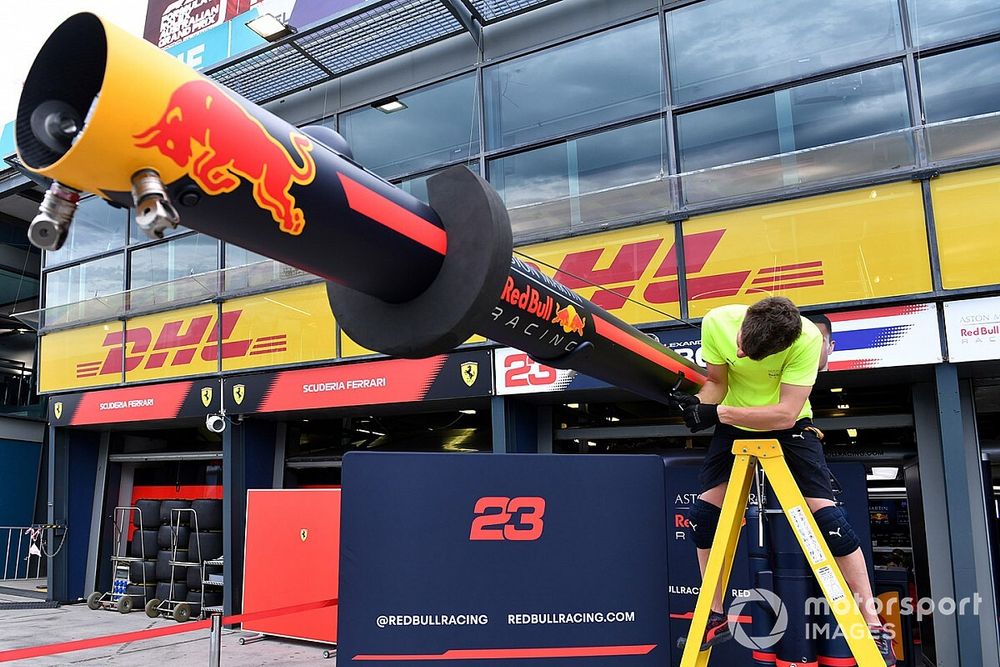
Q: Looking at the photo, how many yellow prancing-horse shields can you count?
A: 5